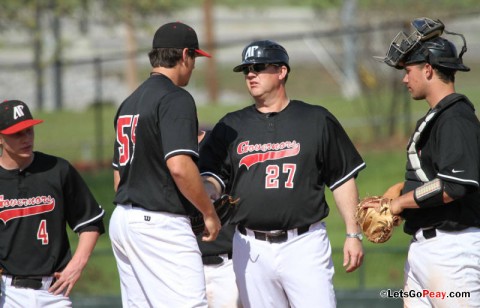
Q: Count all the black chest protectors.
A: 1